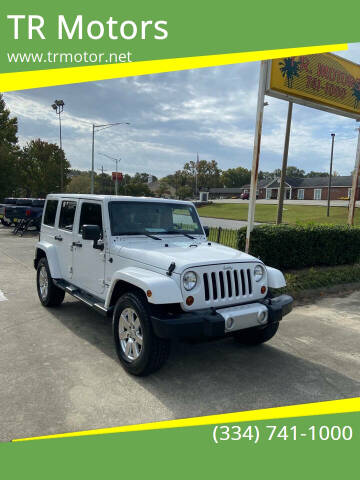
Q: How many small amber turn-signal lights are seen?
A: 3